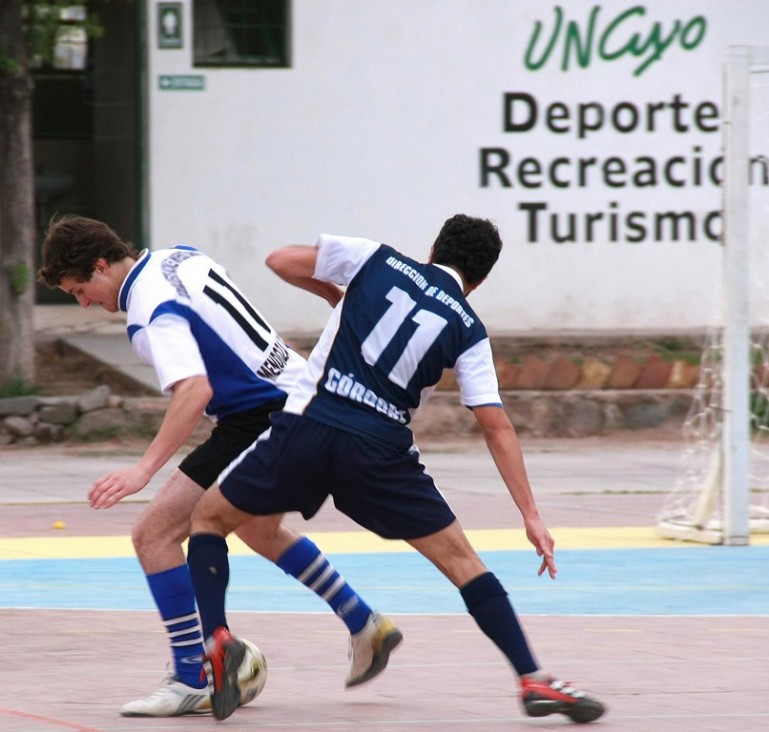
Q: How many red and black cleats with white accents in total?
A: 2